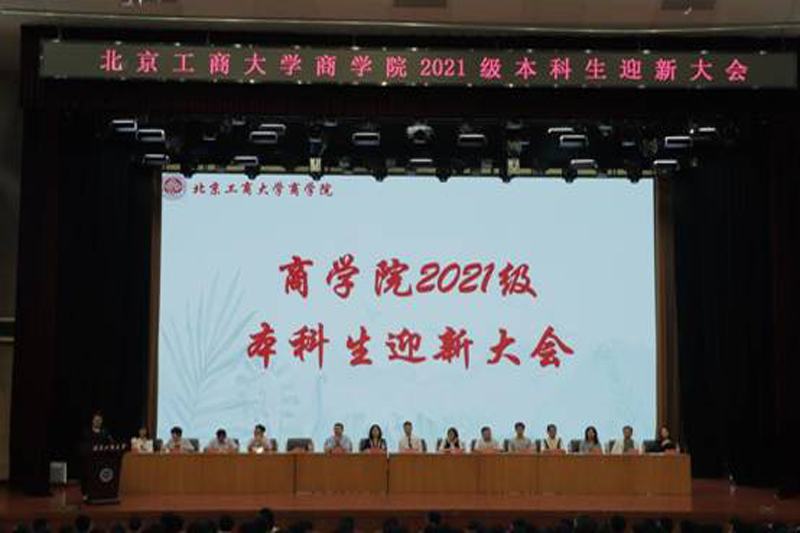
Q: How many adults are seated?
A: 14